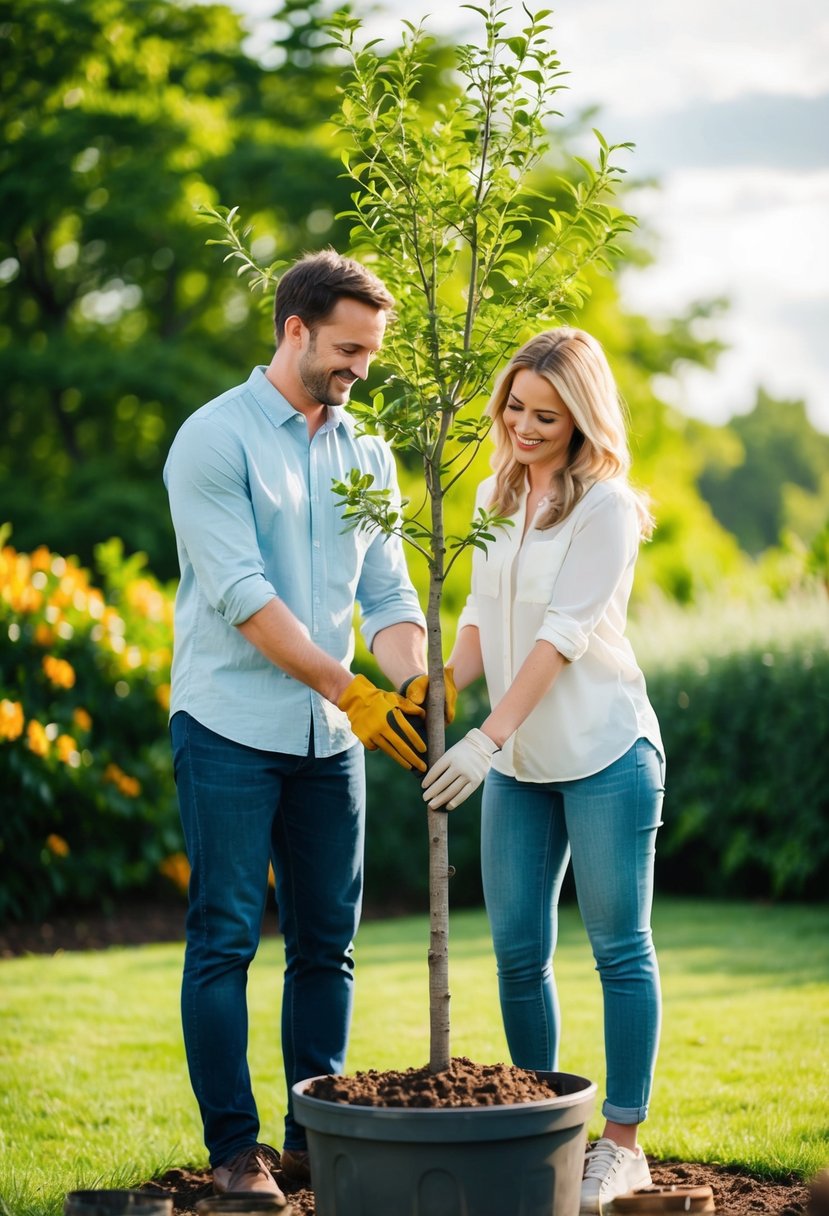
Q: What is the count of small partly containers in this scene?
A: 3